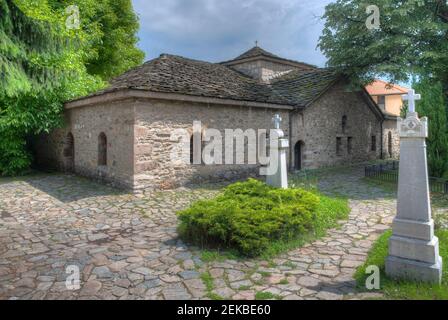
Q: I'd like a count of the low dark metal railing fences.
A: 1